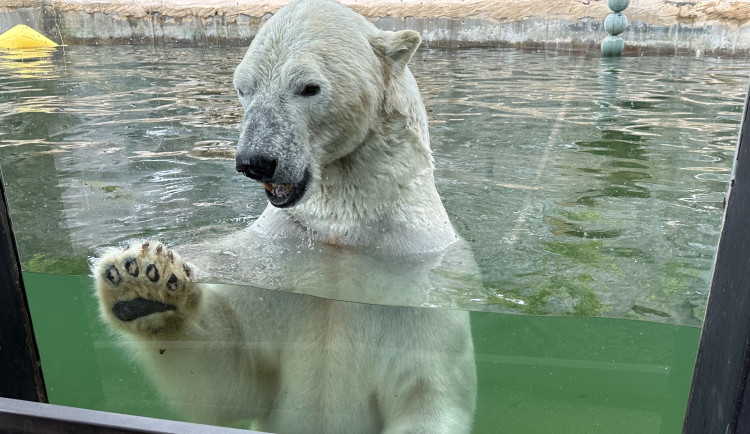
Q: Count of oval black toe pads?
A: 4